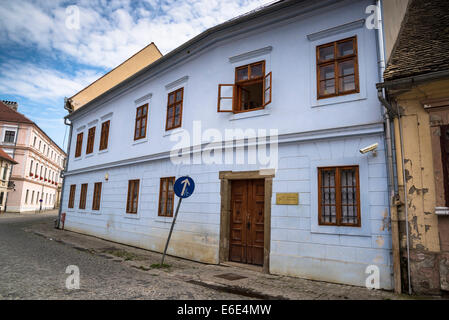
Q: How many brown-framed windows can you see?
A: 13